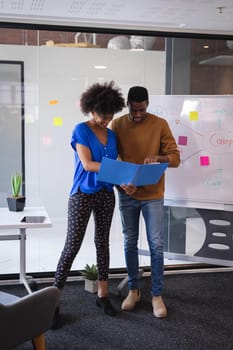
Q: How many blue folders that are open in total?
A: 1